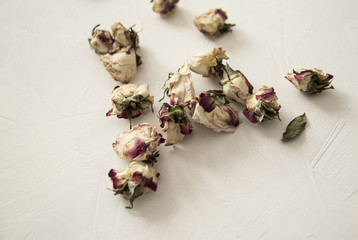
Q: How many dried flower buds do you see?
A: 15